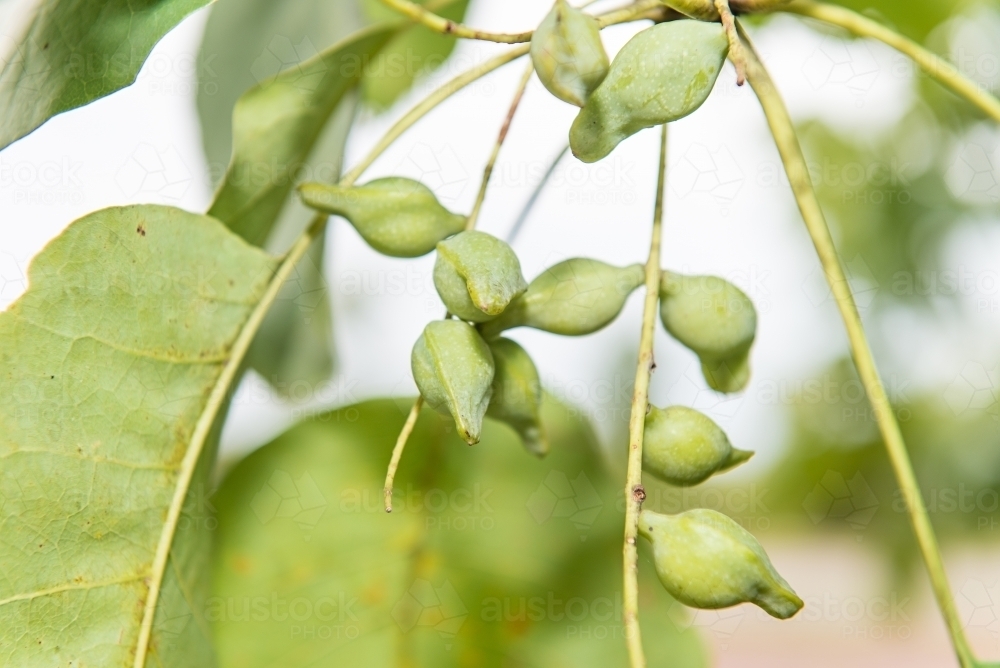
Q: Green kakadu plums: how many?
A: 10